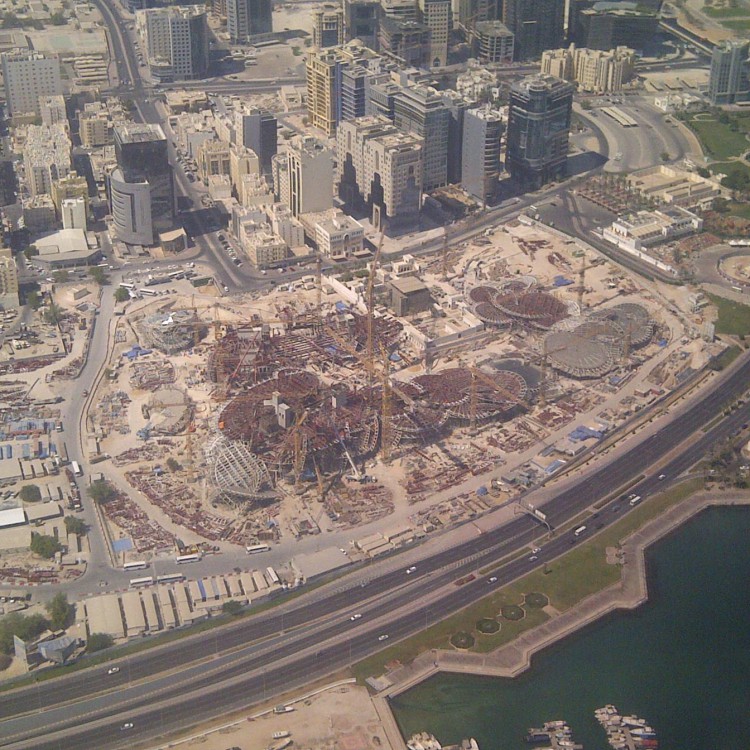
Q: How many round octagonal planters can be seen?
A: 4